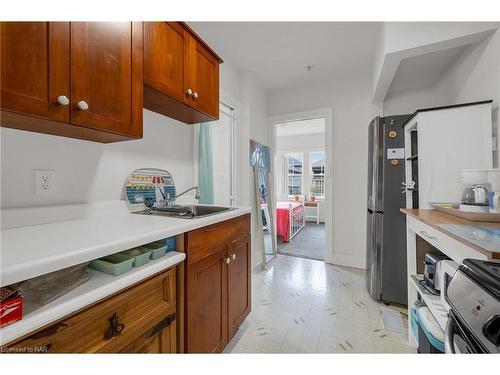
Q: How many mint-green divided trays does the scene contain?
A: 3